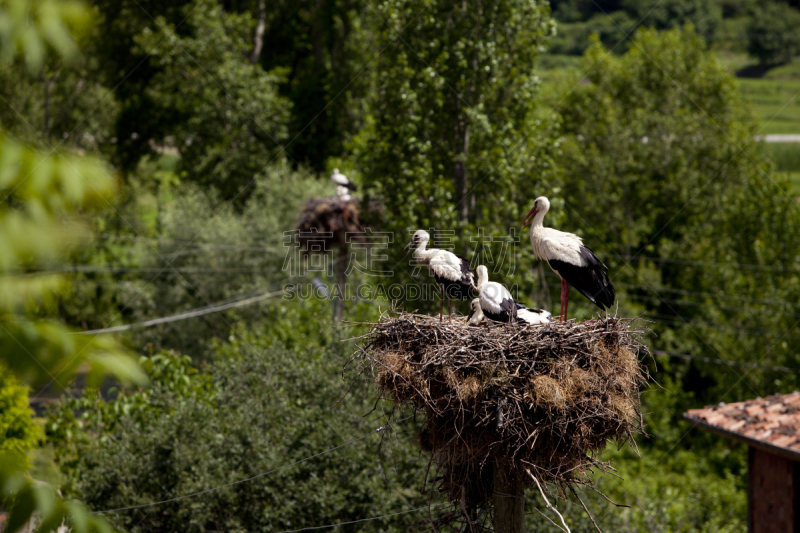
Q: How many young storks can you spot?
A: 3